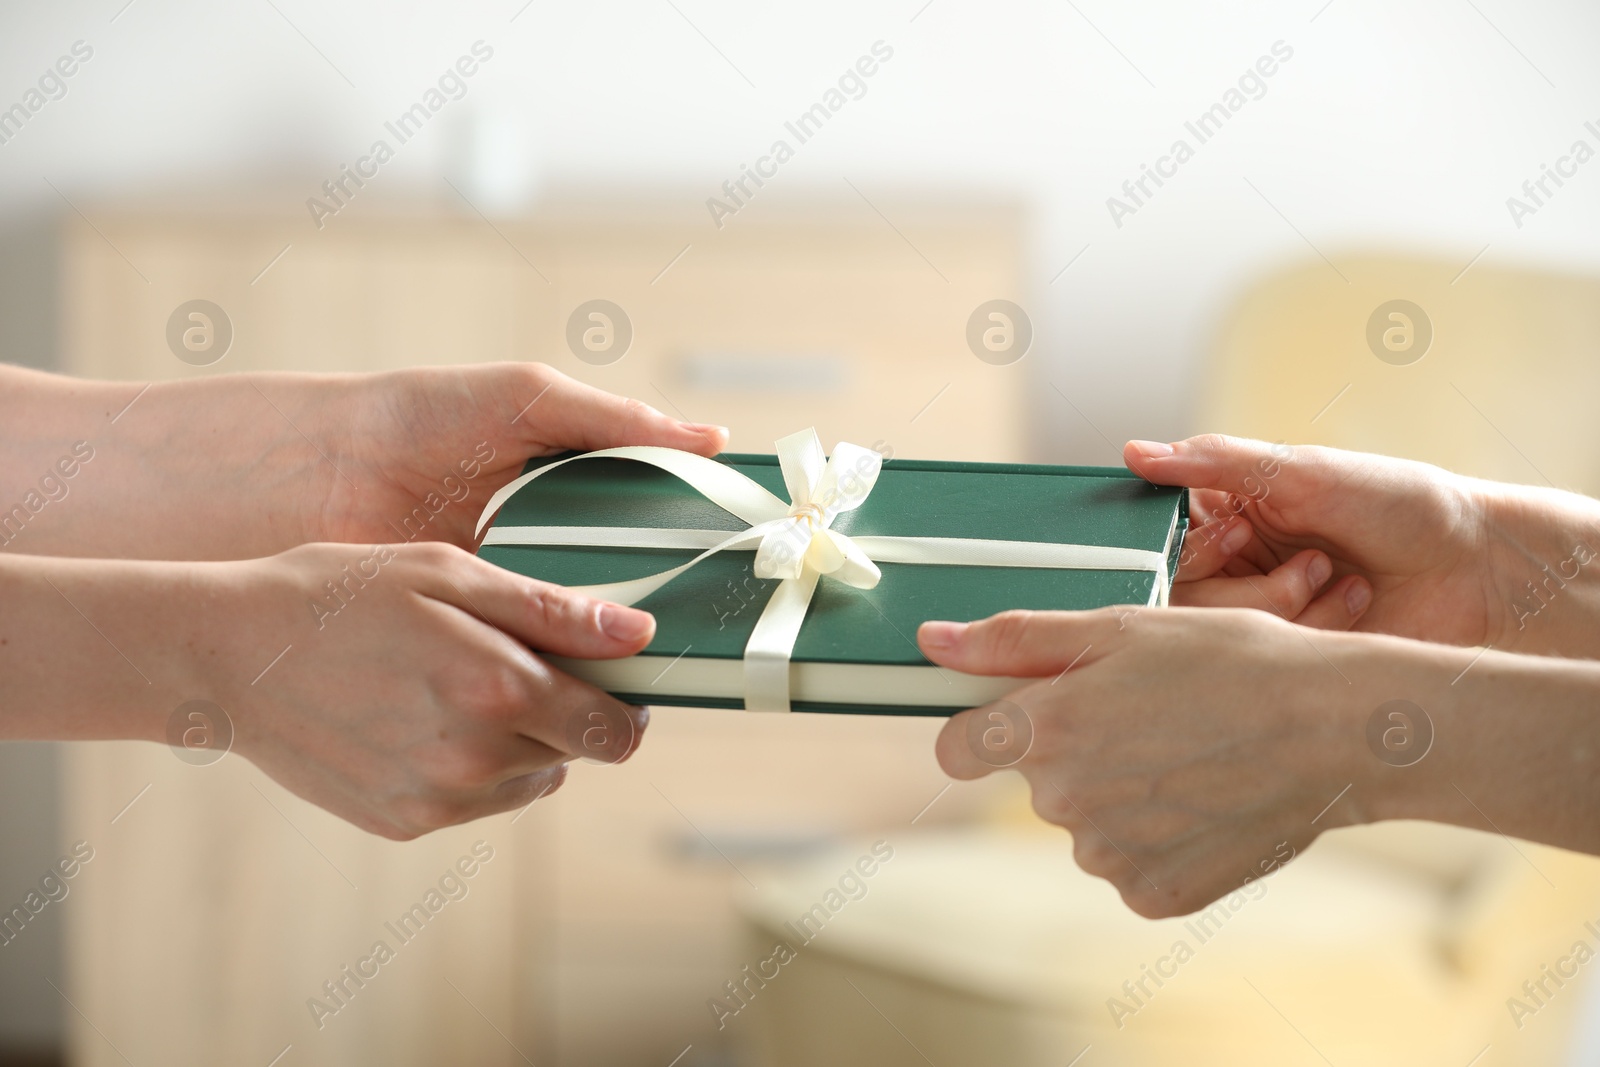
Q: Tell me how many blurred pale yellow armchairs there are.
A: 1